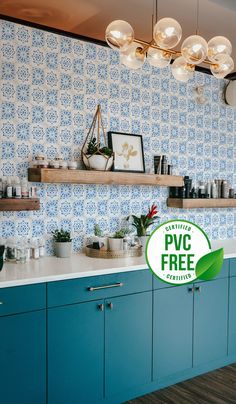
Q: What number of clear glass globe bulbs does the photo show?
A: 8